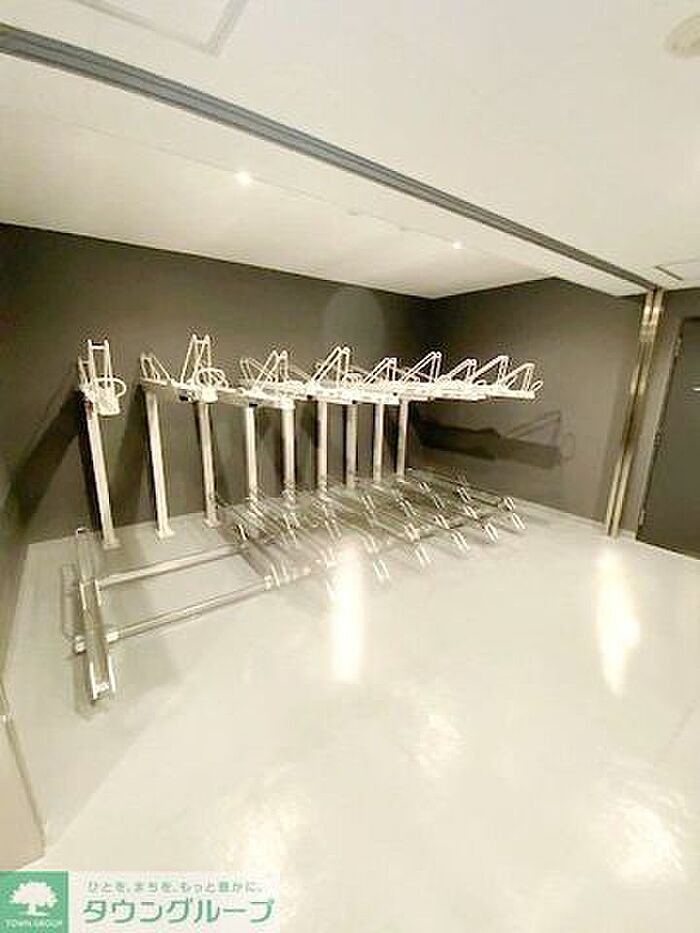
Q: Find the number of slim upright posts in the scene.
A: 9